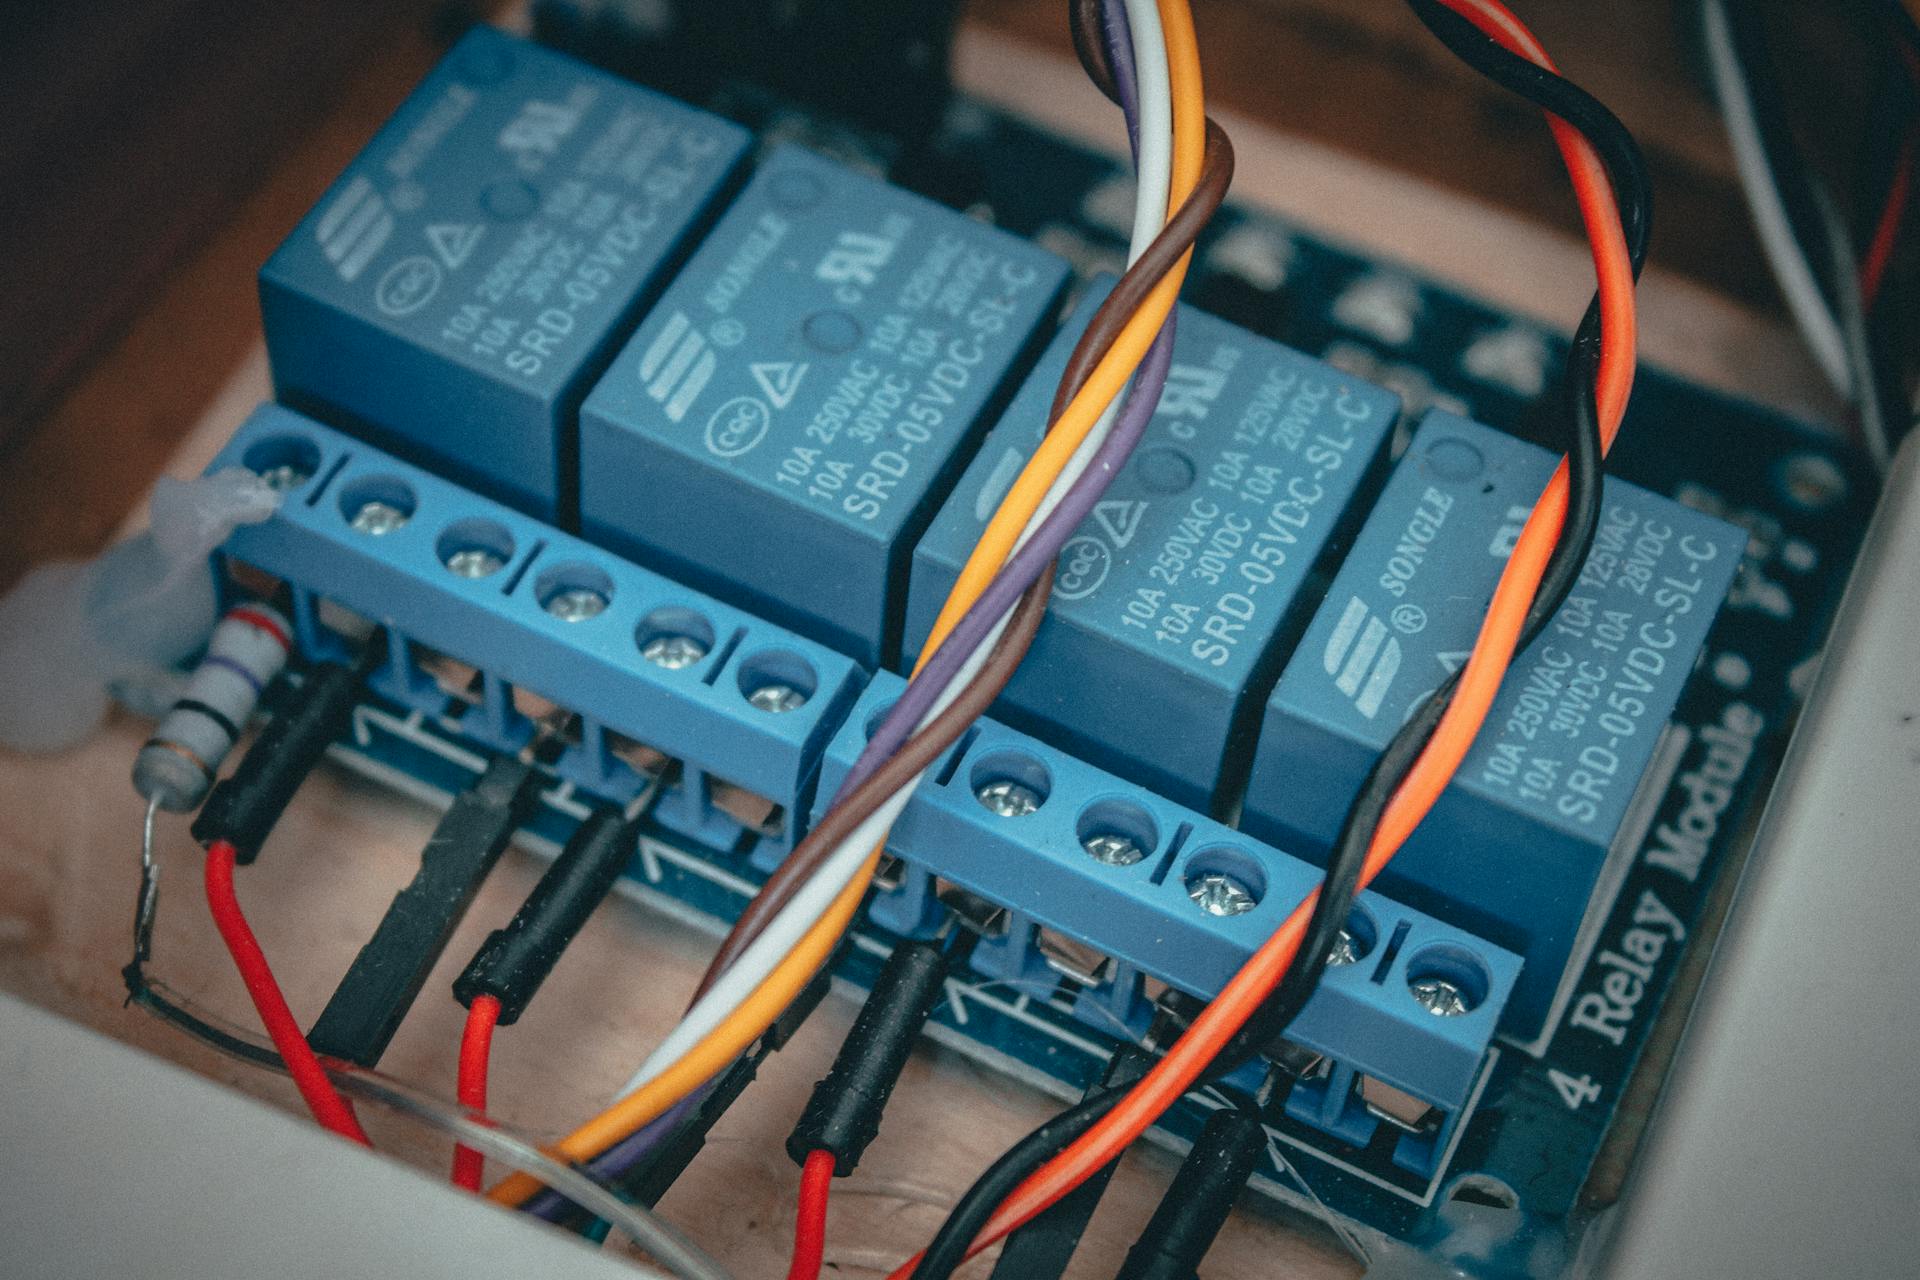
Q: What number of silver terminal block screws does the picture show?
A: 11